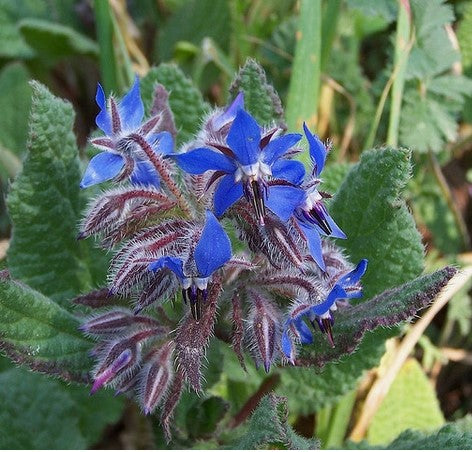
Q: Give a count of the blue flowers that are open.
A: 5